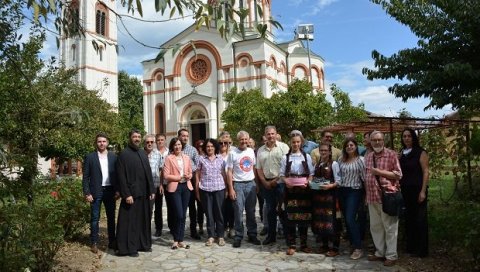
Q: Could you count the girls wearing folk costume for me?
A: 2